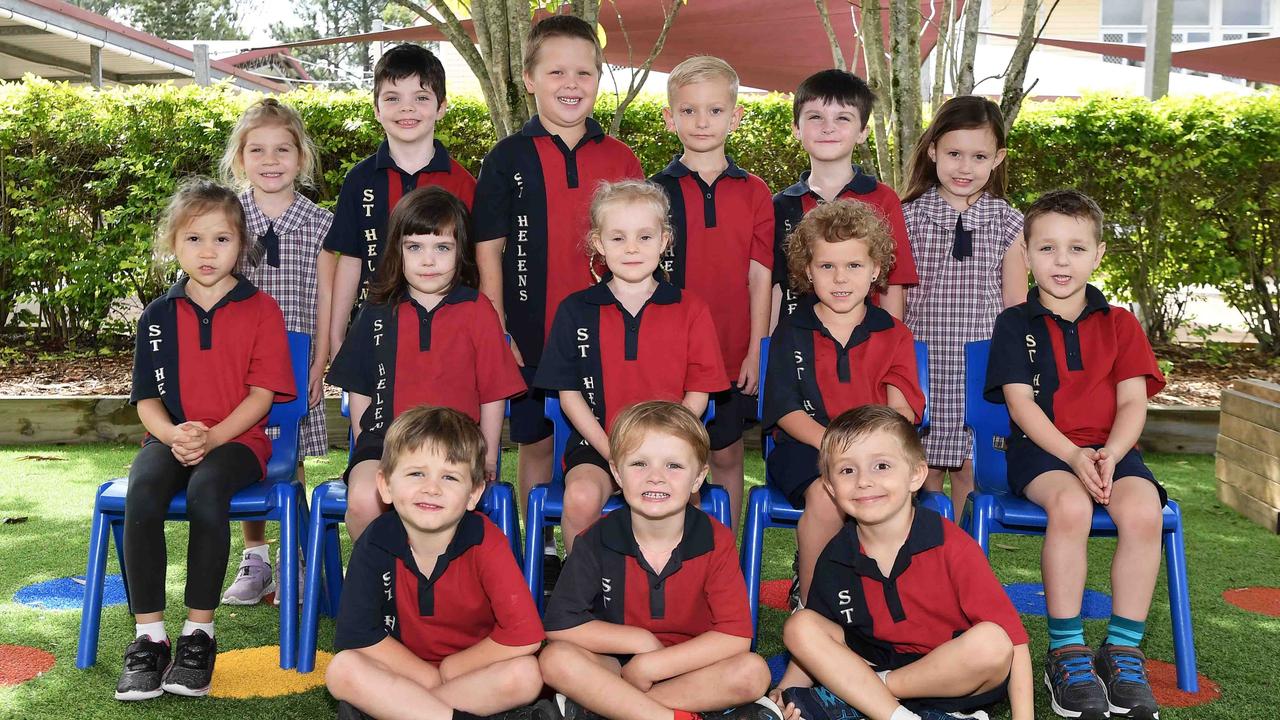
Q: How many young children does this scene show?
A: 14